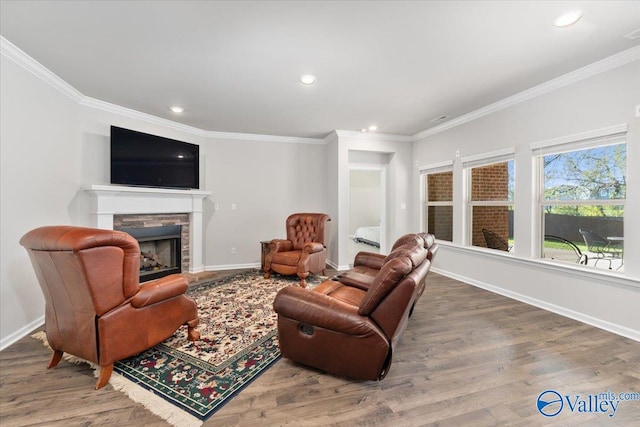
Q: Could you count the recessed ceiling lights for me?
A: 4